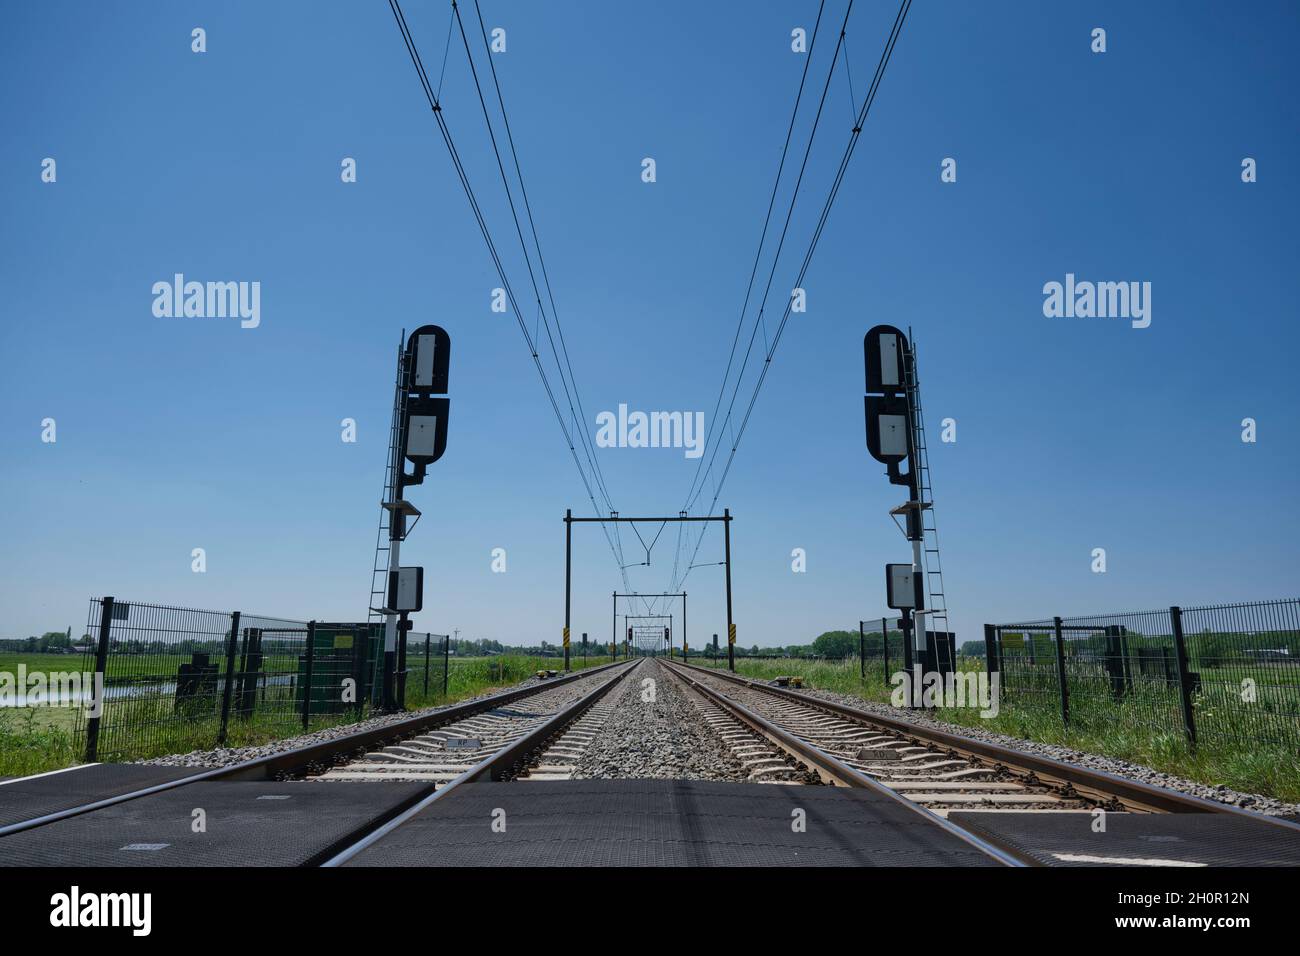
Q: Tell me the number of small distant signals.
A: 2